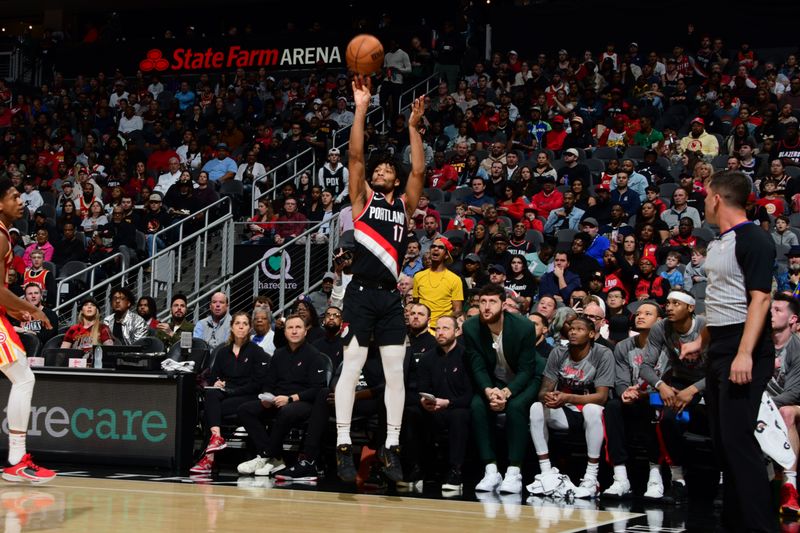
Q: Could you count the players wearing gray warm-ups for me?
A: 4